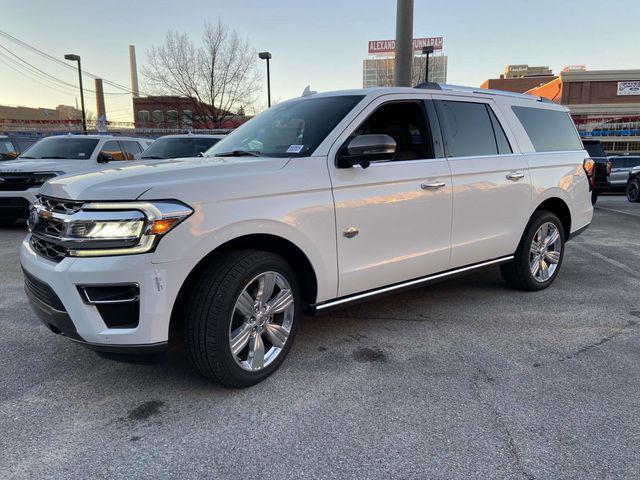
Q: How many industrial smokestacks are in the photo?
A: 2